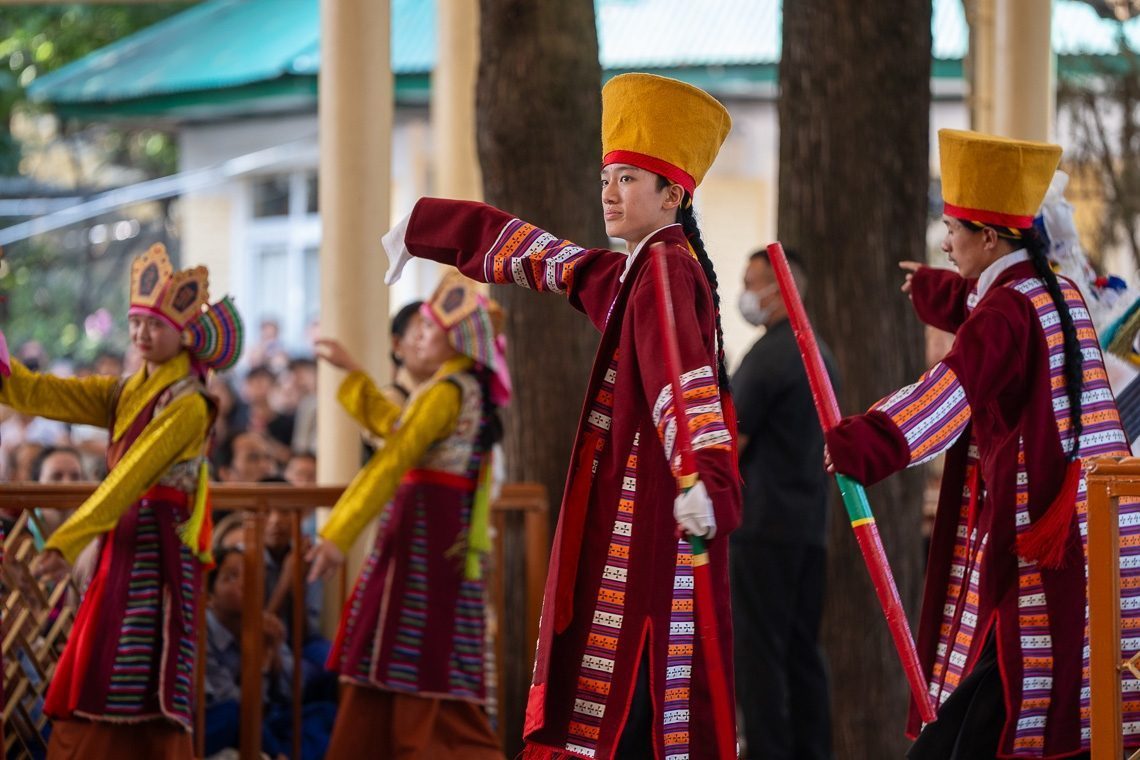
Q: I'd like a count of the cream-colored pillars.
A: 3